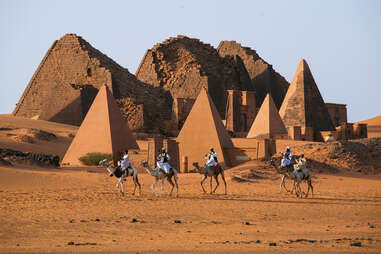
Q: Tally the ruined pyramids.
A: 3